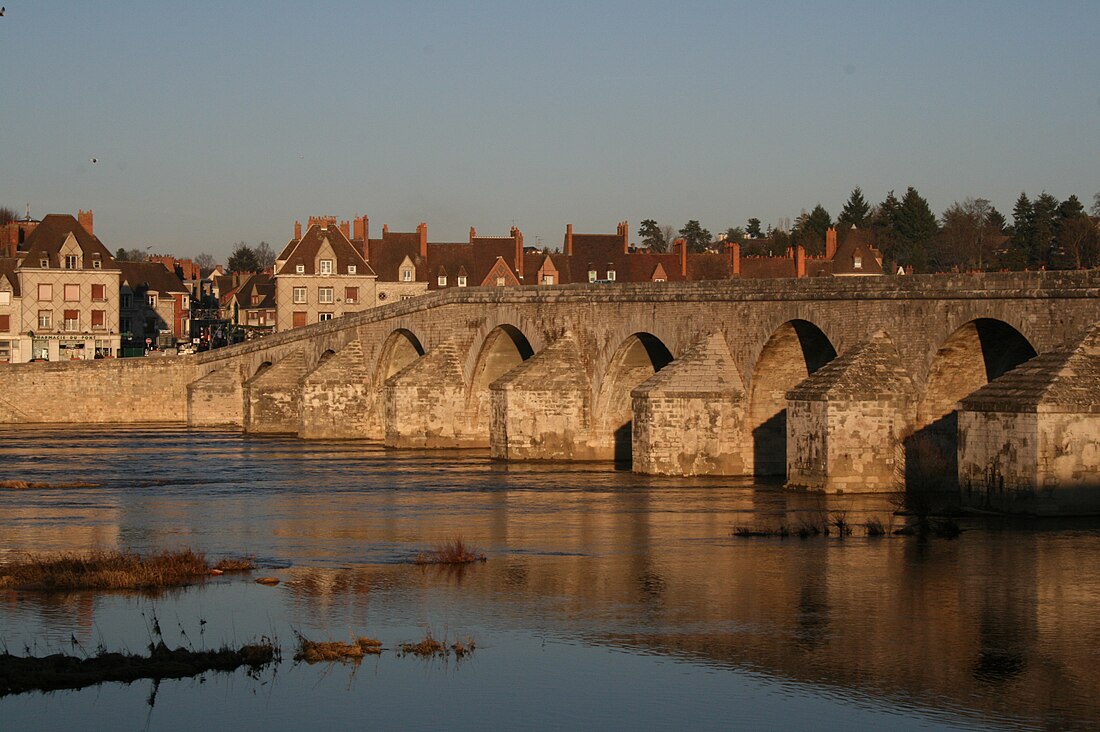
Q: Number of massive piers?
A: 8